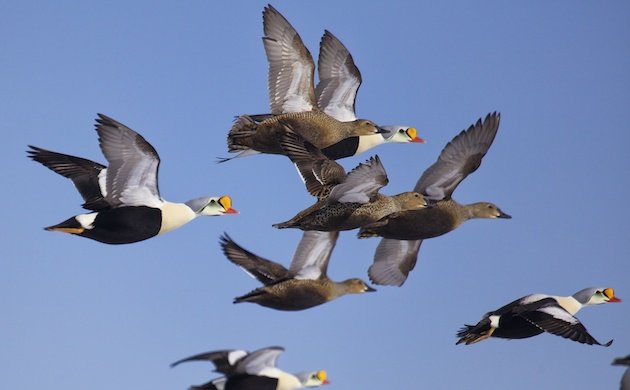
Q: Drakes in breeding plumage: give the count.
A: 4